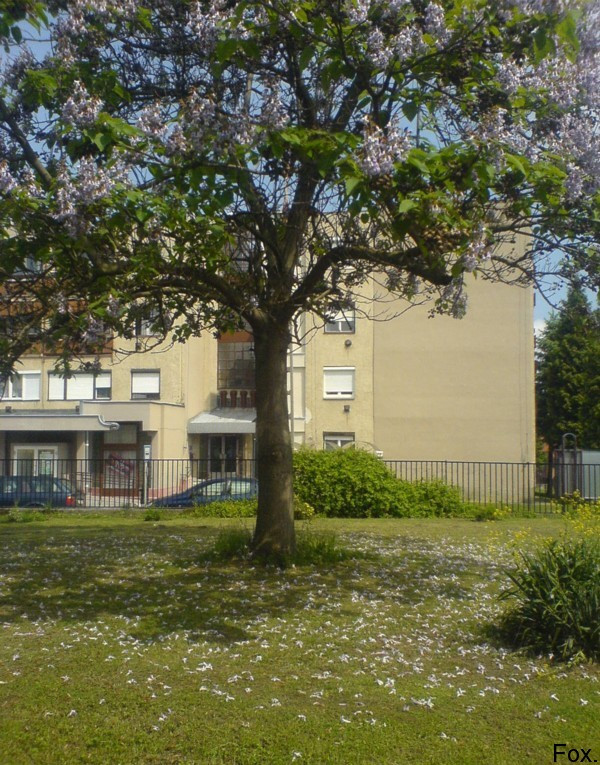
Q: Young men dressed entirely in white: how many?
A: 0